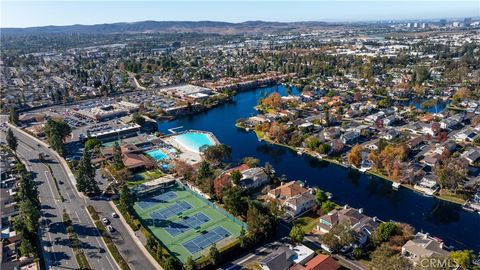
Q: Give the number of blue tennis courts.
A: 4